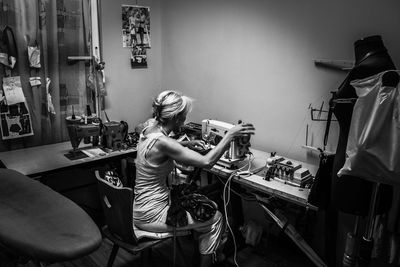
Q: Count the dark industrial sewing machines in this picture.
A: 2